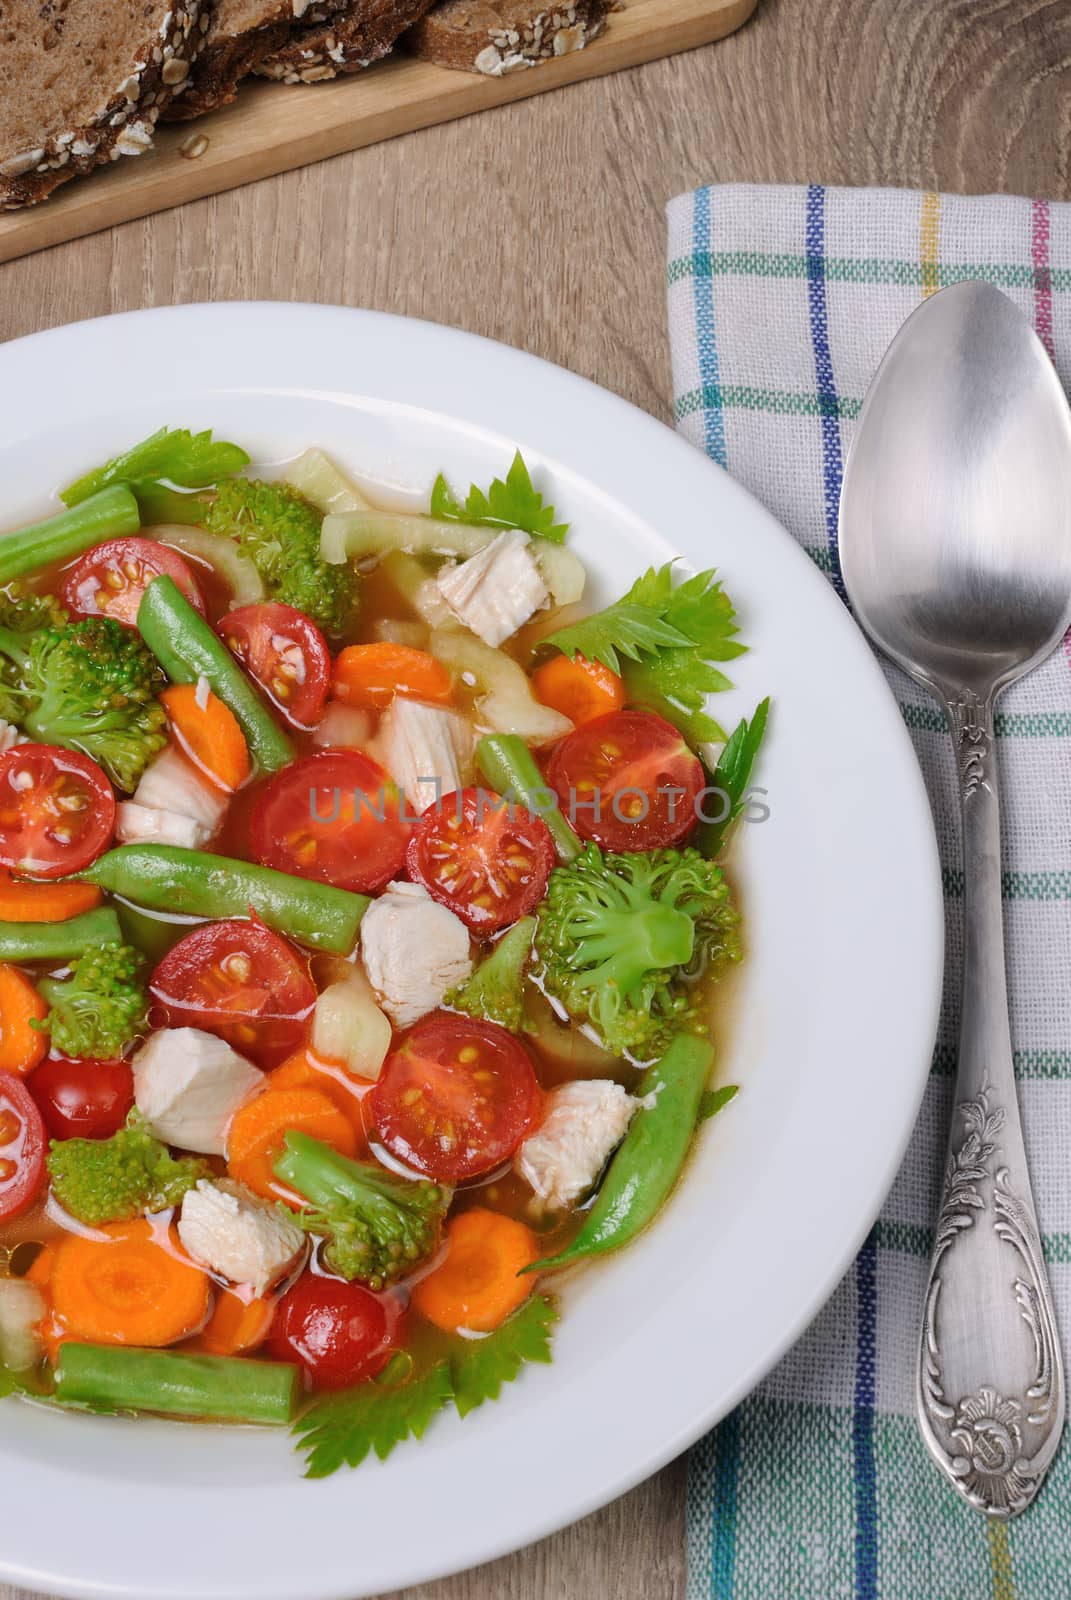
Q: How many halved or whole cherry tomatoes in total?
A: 11